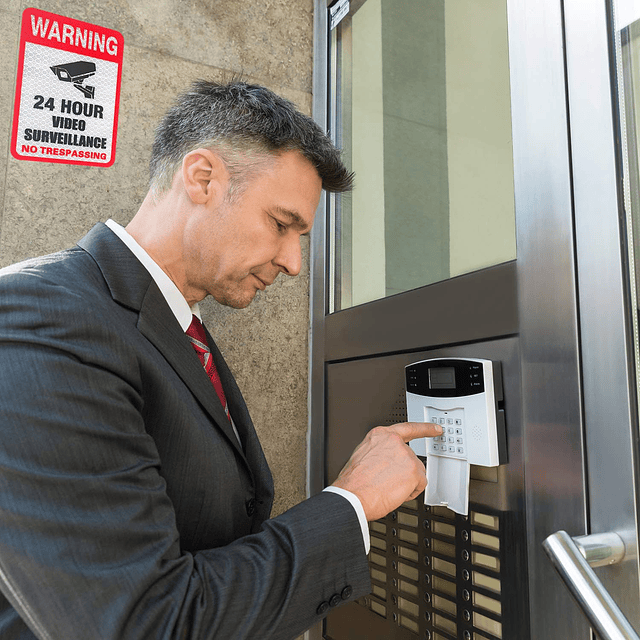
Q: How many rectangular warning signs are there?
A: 1